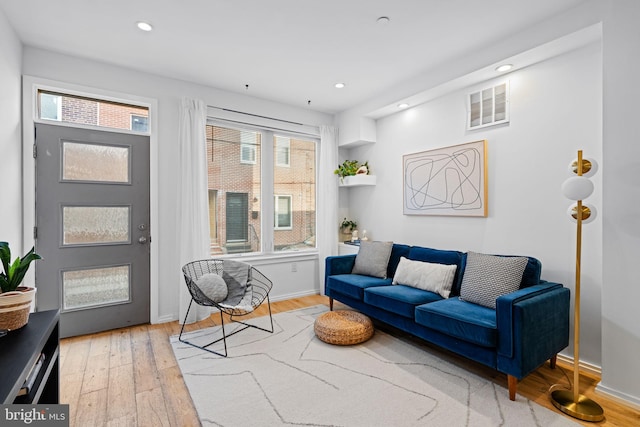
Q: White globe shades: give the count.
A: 3